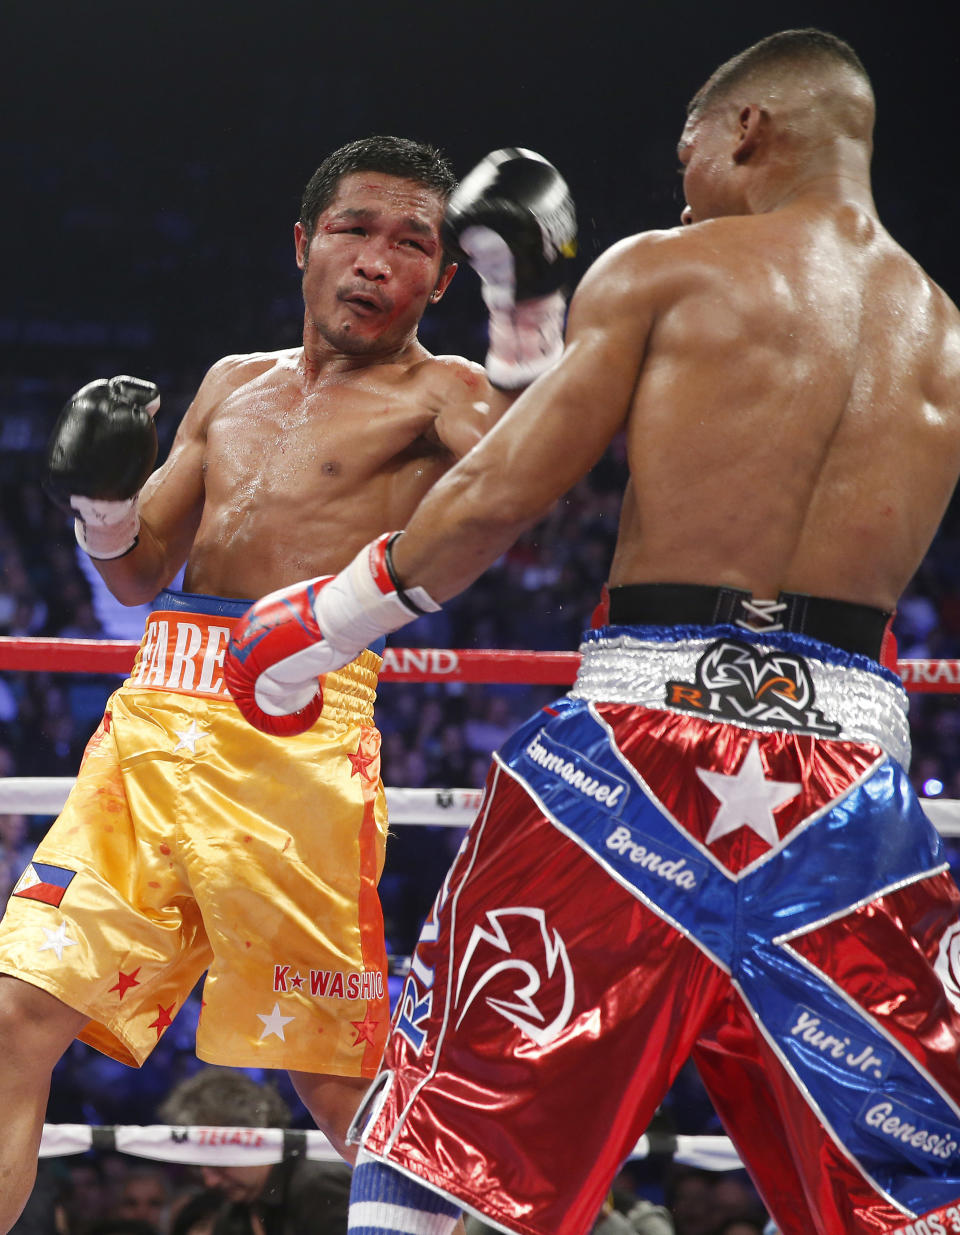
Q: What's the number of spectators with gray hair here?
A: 1